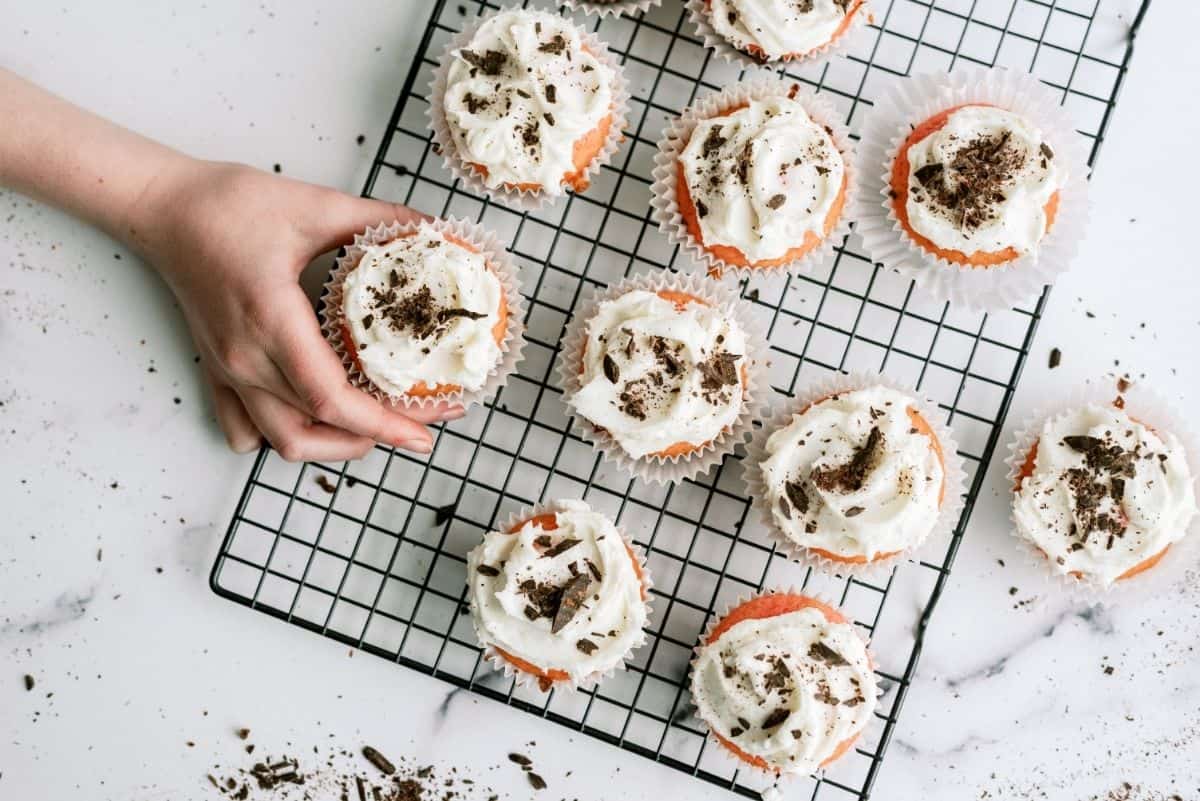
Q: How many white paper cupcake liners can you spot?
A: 11